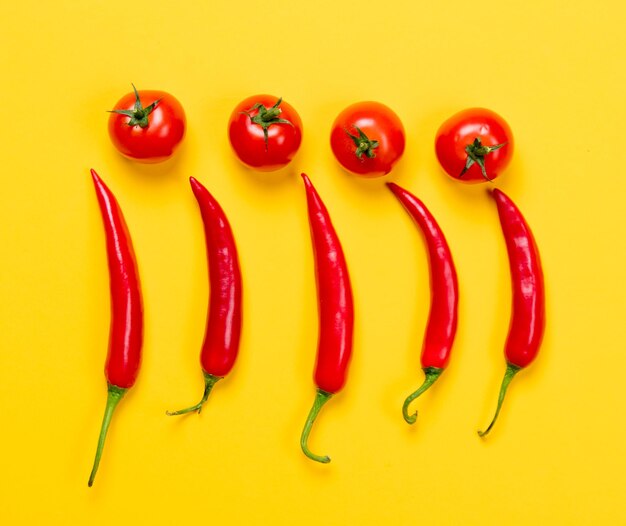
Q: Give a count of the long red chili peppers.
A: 5